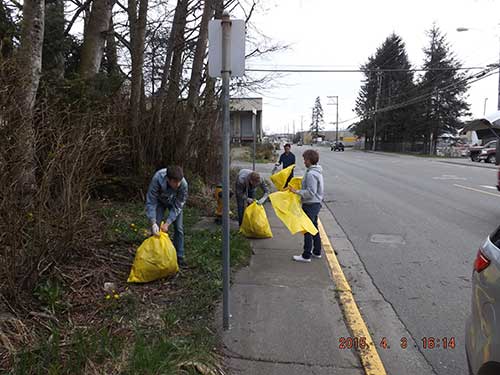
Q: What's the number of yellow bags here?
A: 4